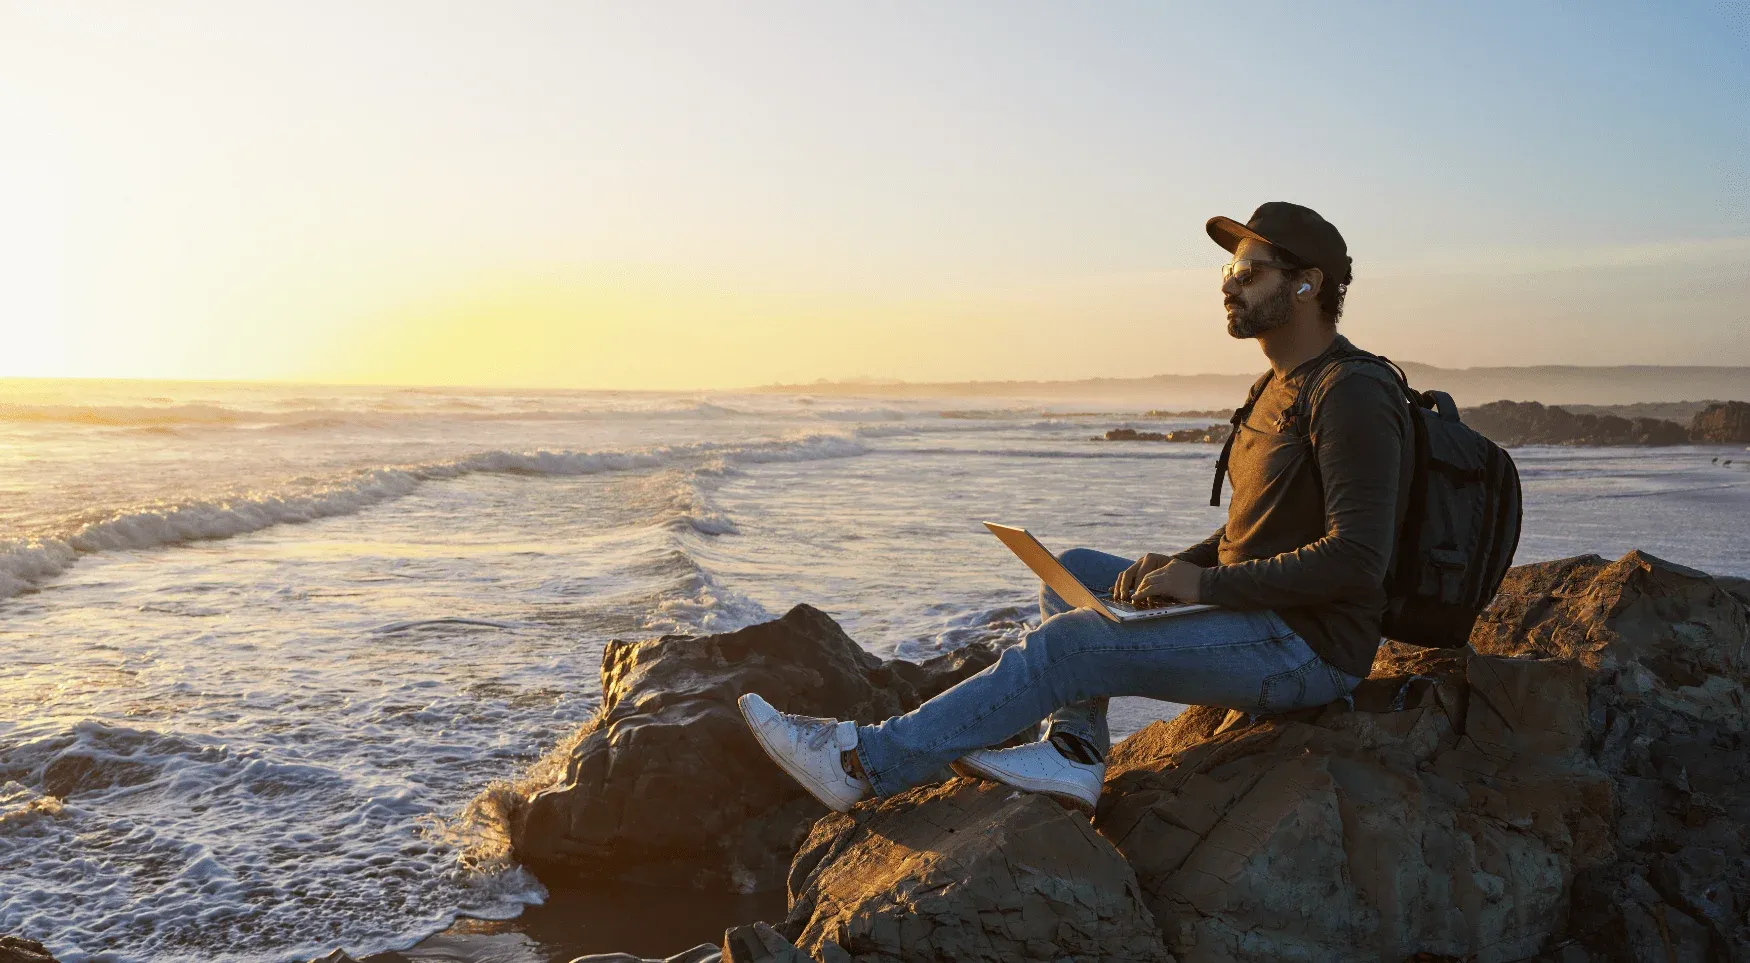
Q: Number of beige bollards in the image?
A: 0